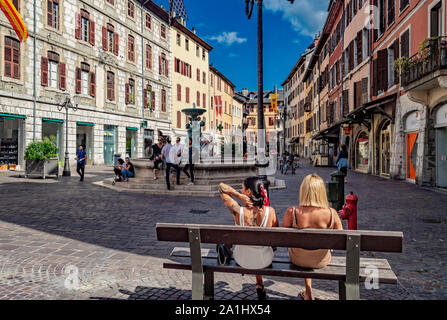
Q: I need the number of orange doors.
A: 1